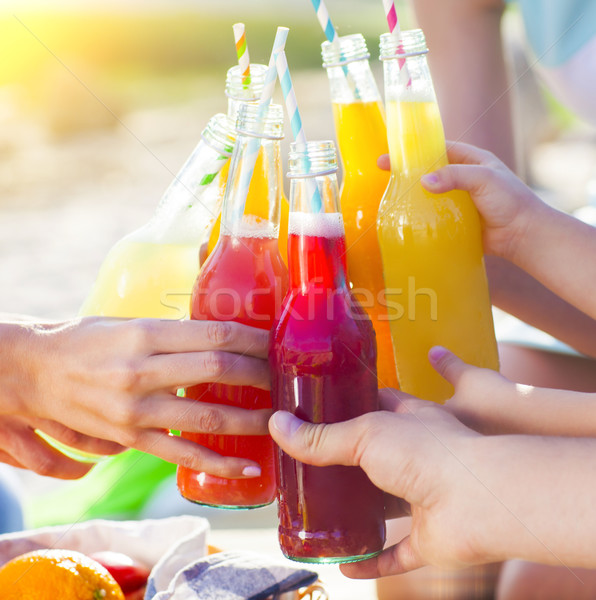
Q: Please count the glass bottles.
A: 6